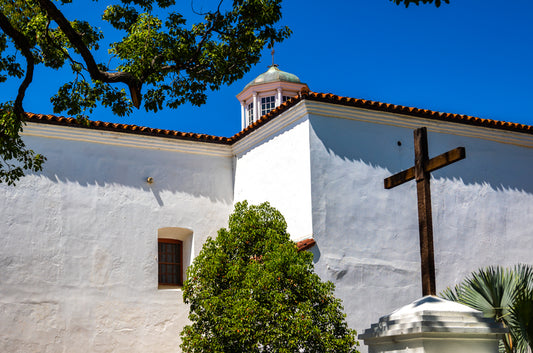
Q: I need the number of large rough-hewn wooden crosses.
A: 1